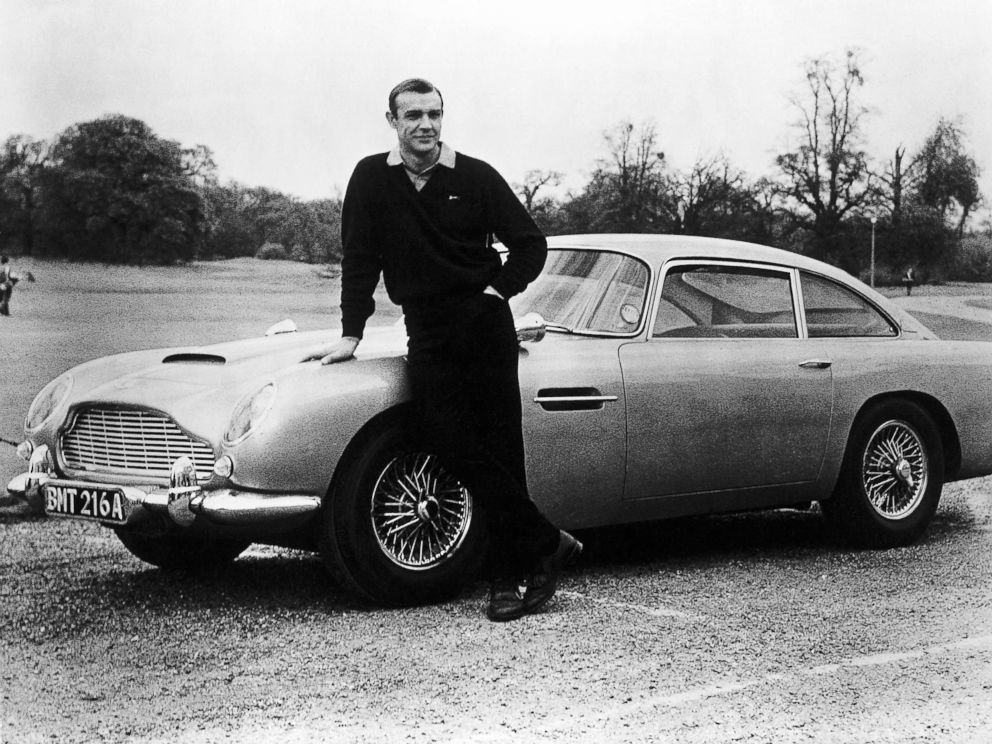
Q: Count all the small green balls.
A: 0